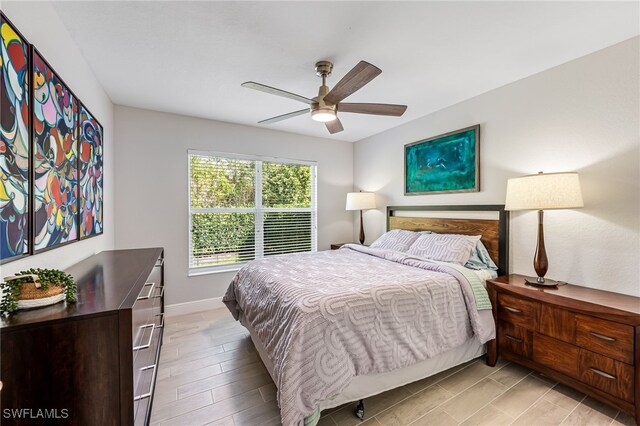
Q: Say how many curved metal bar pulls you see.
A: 4